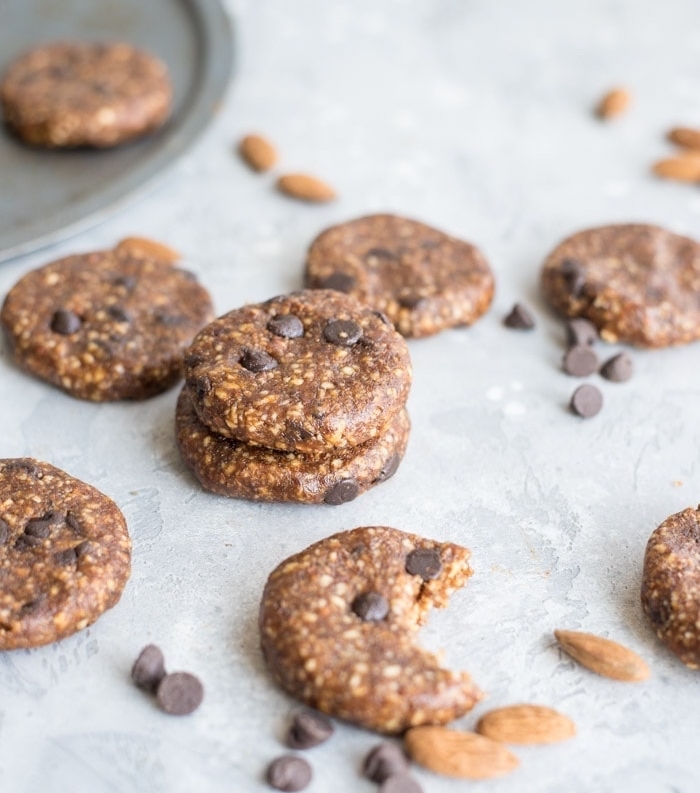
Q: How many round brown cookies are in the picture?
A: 9